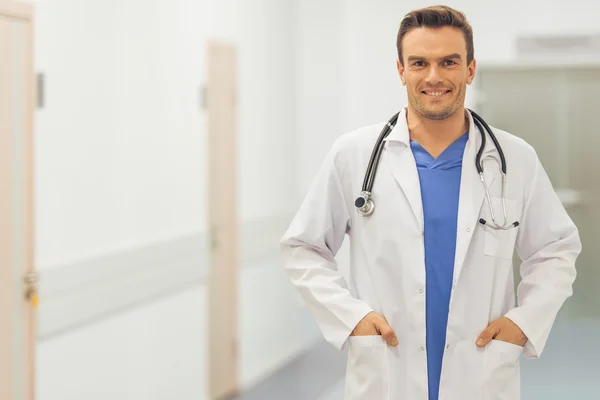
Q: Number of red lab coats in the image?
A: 0